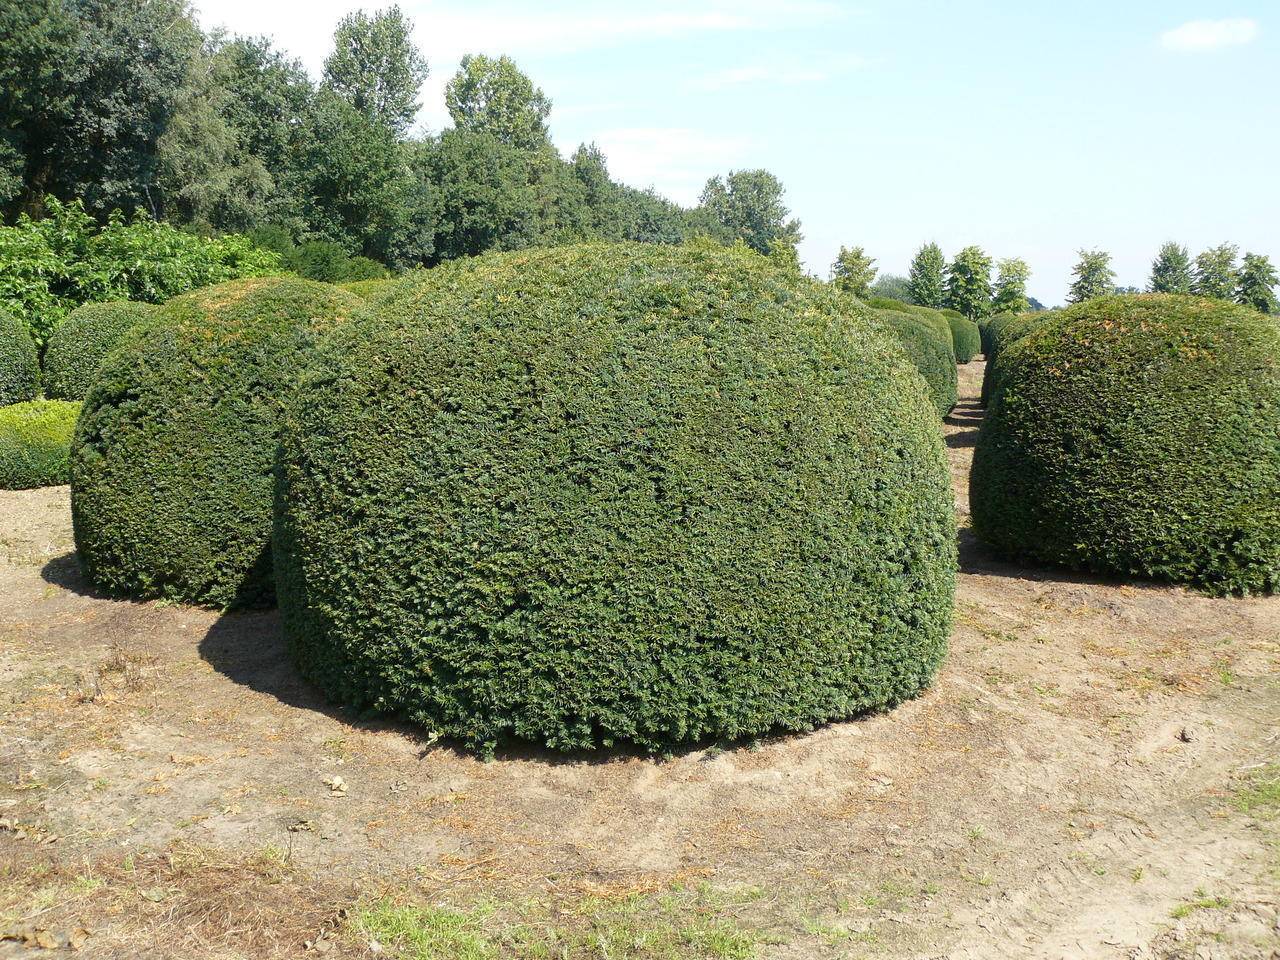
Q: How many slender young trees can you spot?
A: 8